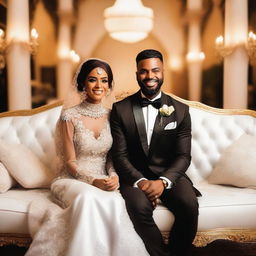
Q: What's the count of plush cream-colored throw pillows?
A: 3